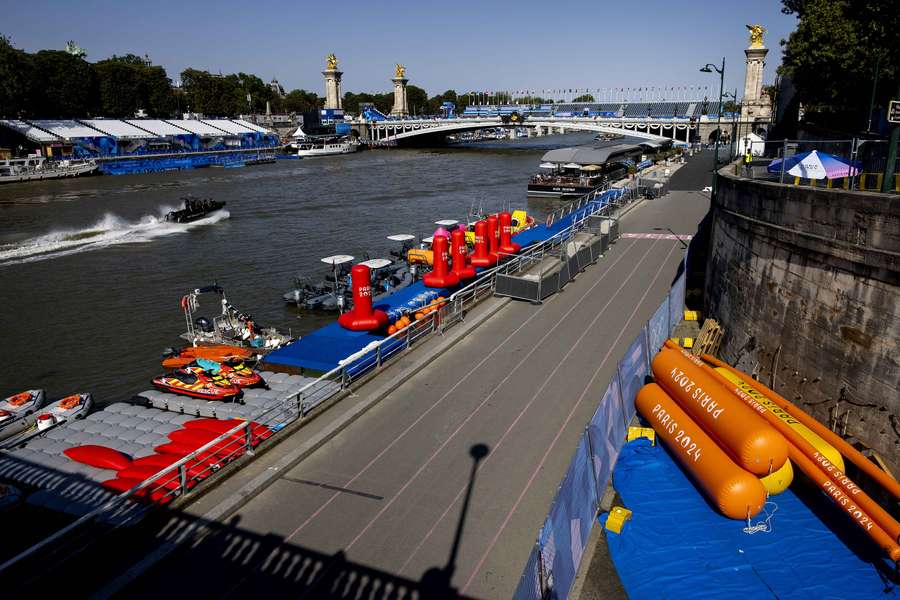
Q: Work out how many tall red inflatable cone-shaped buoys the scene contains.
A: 6